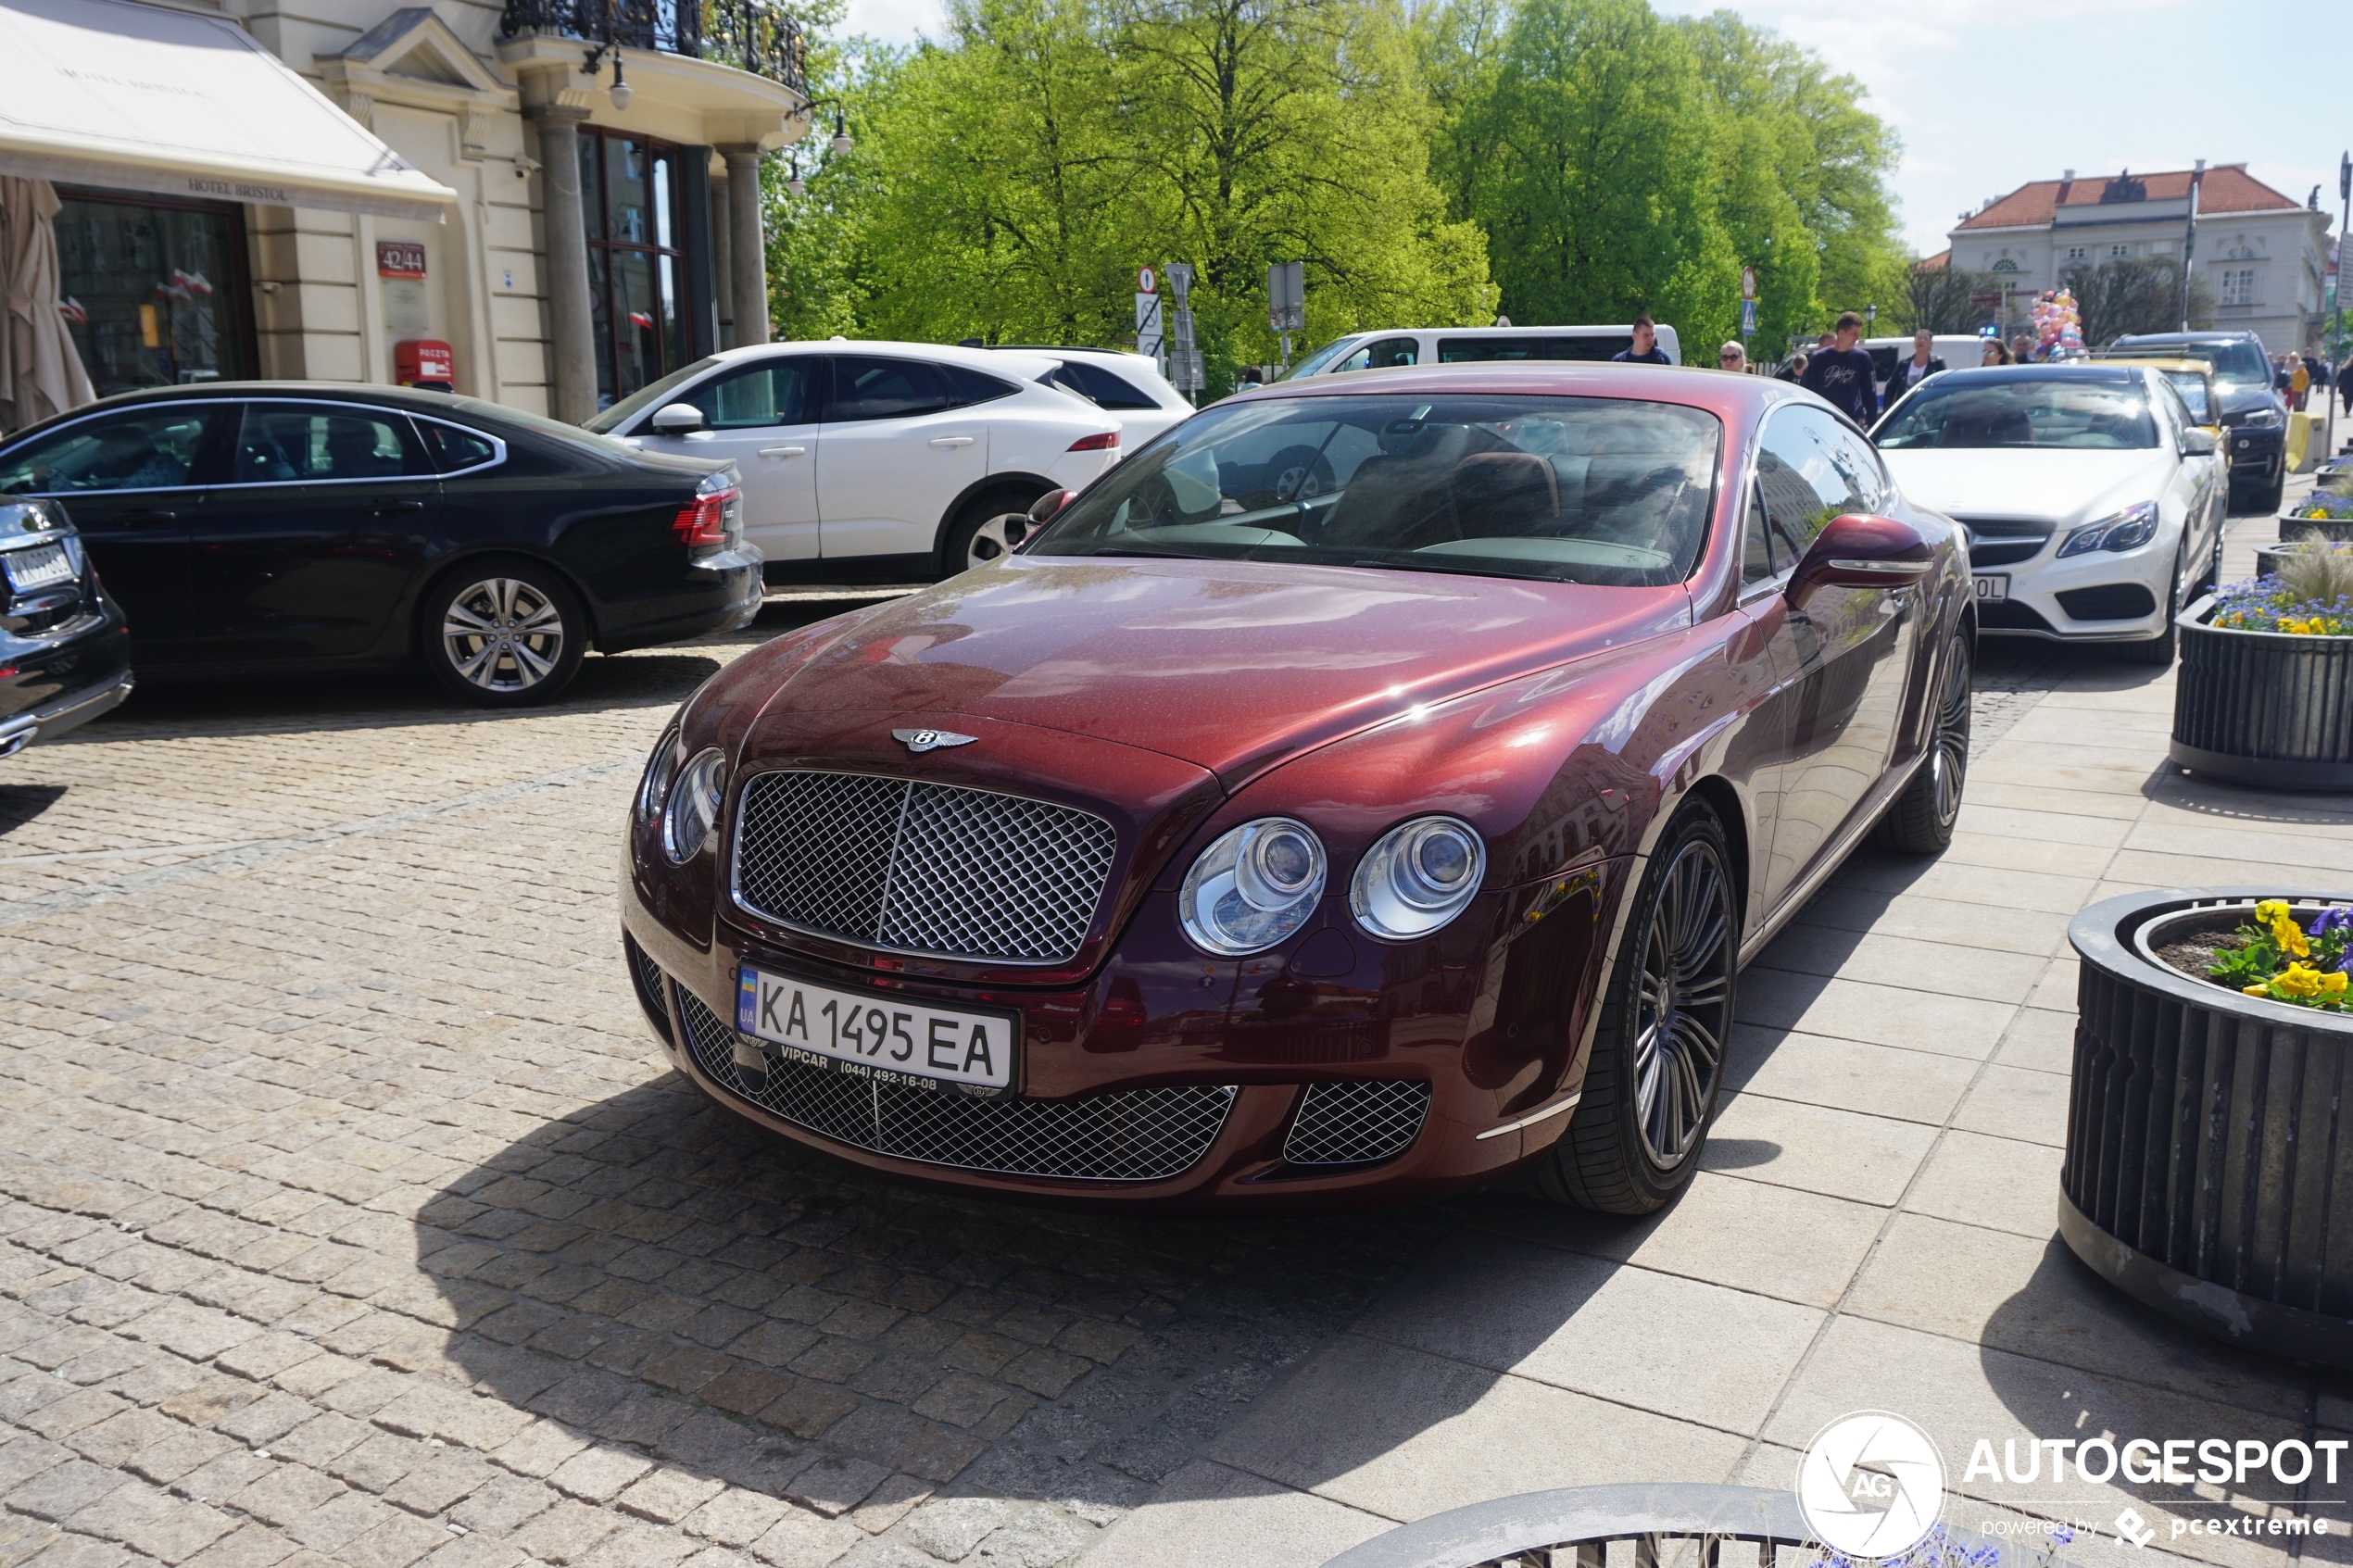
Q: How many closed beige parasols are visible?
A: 1